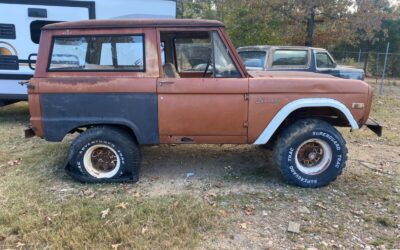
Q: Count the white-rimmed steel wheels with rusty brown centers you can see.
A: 2